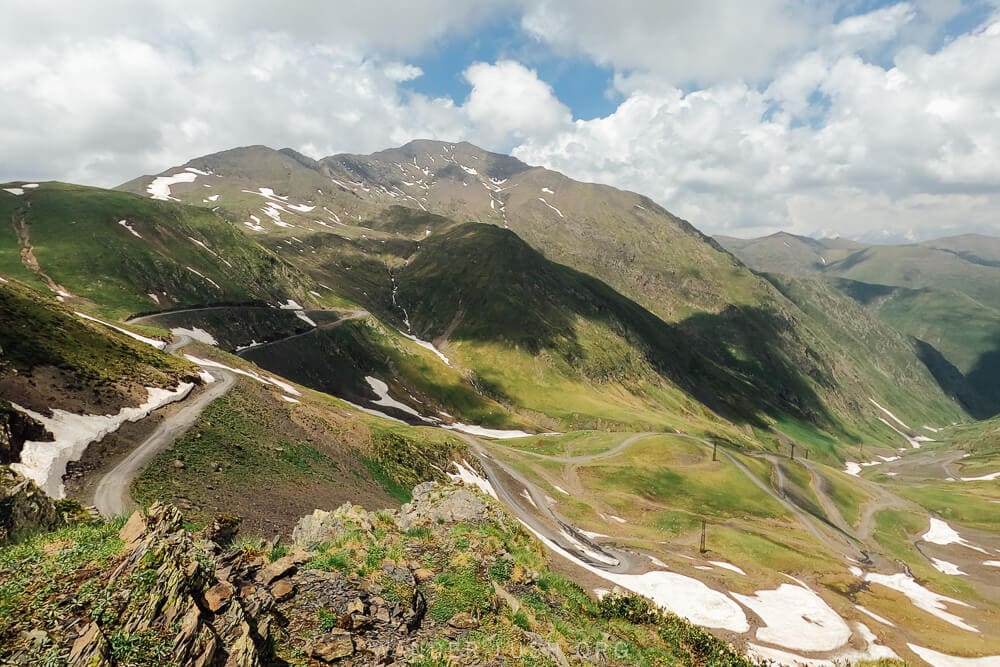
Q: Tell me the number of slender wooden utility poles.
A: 4